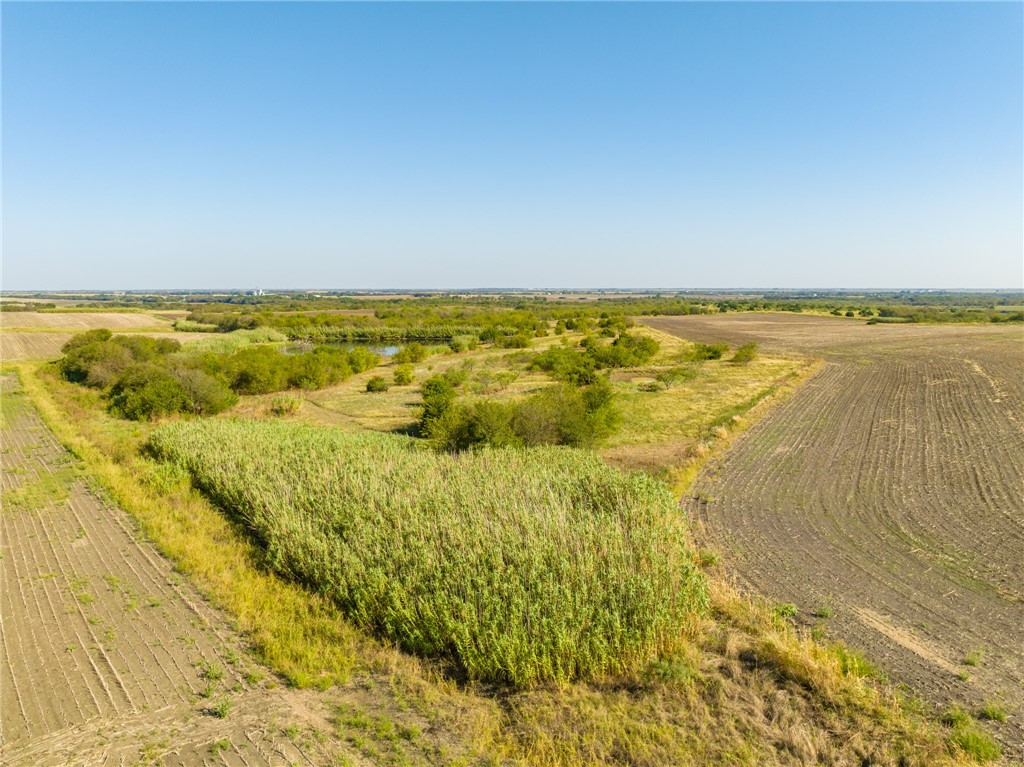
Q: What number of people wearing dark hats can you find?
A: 0